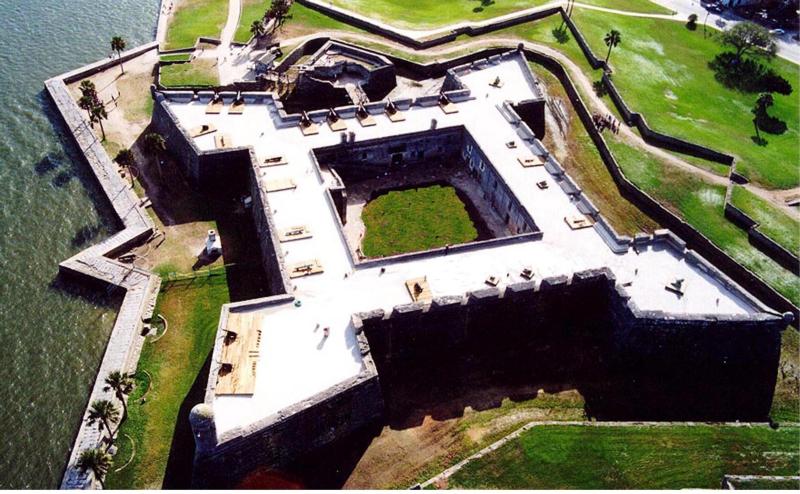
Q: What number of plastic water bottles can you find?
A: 0